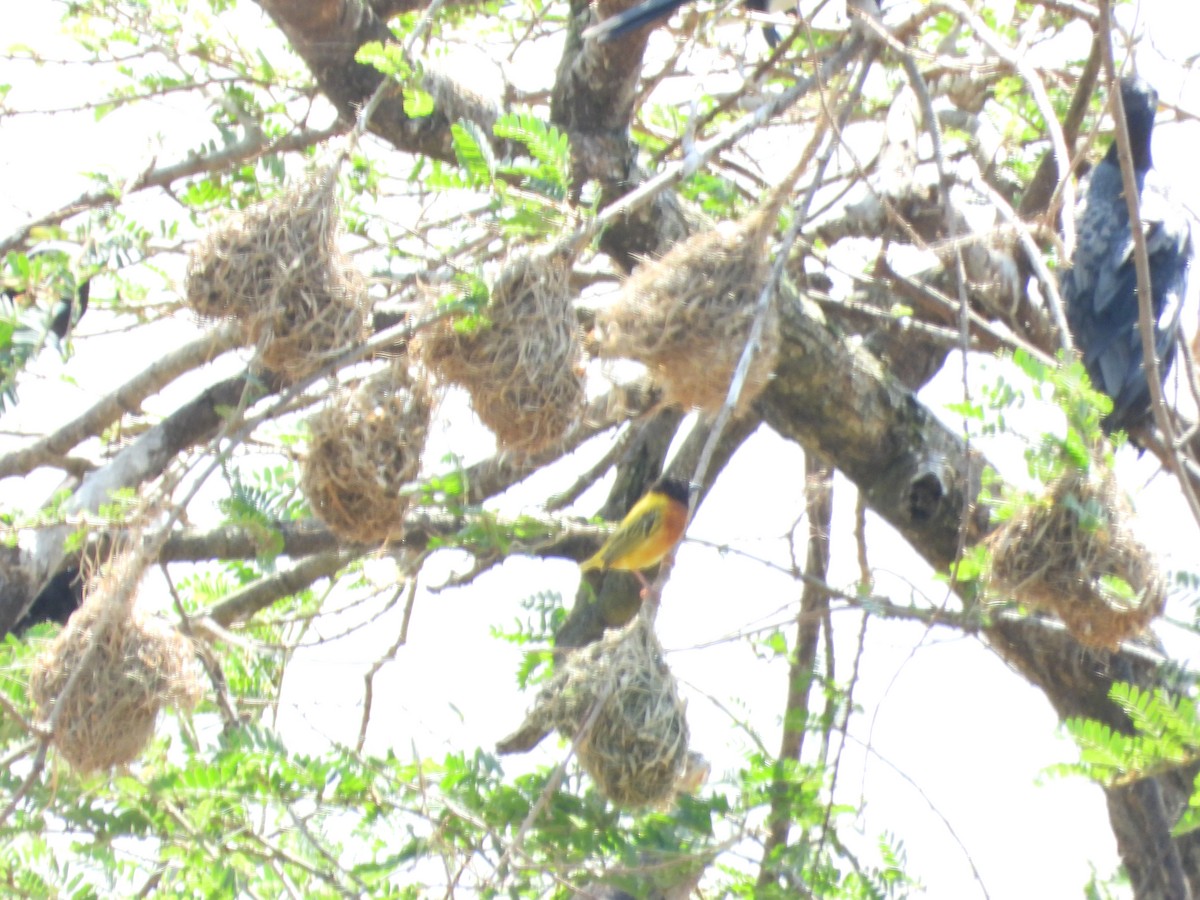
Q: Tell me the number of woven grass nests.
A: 7